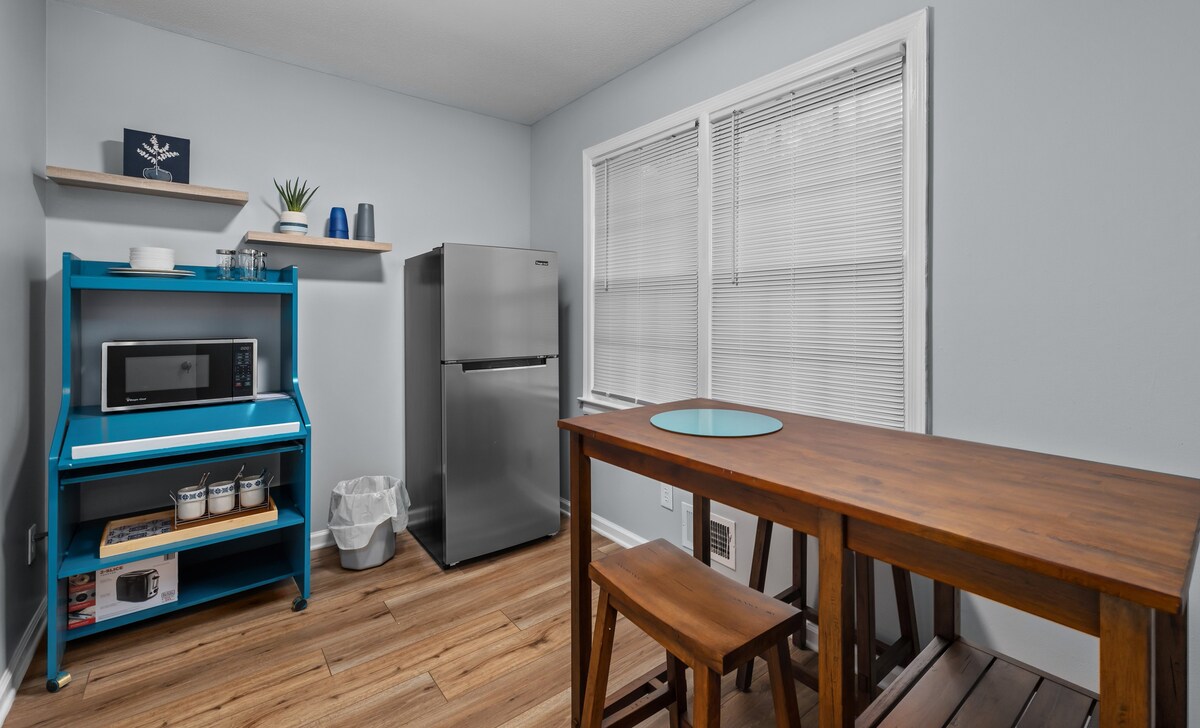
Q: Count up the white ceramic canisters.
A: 3